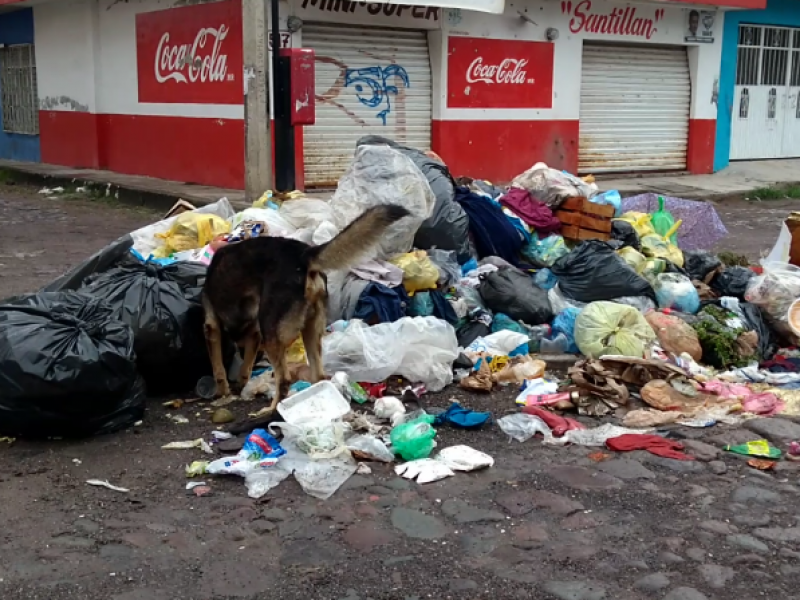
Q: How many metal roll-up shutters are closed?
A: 2